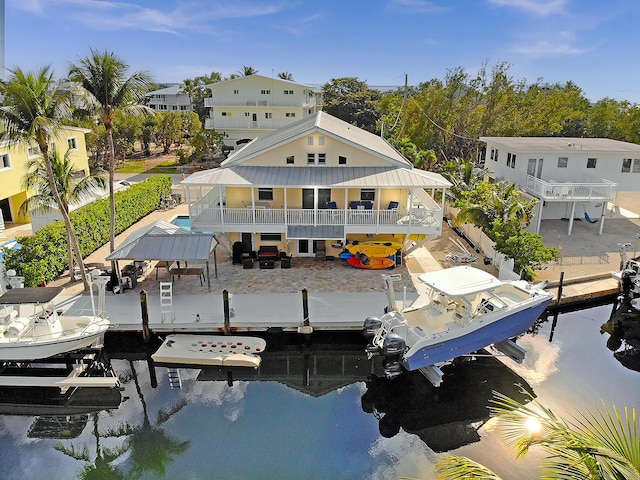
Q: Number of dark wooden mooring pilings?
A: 4